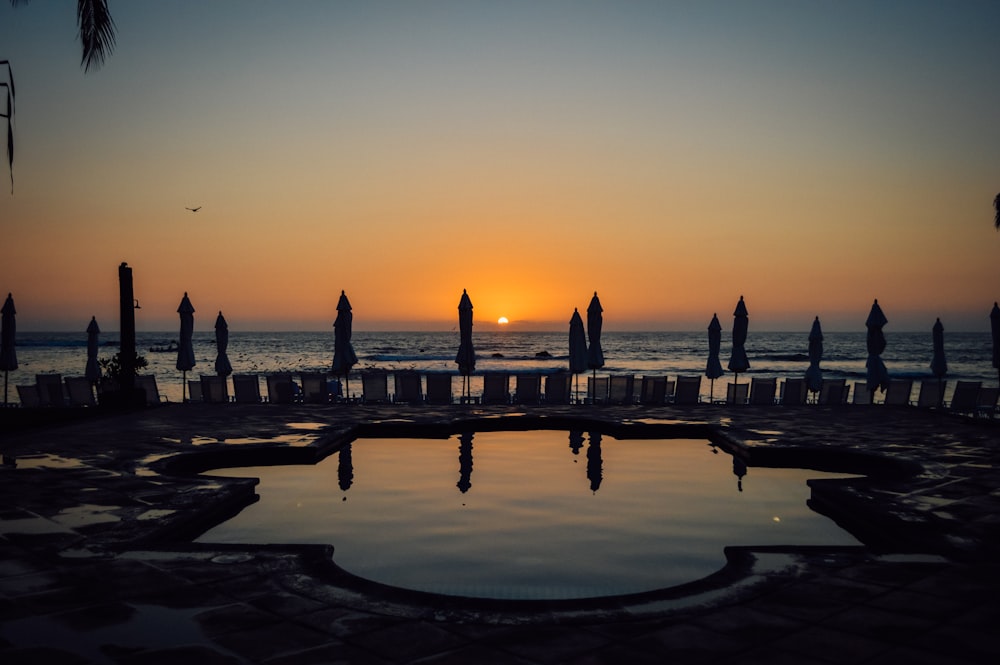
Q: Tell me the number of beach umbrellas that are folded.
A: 14